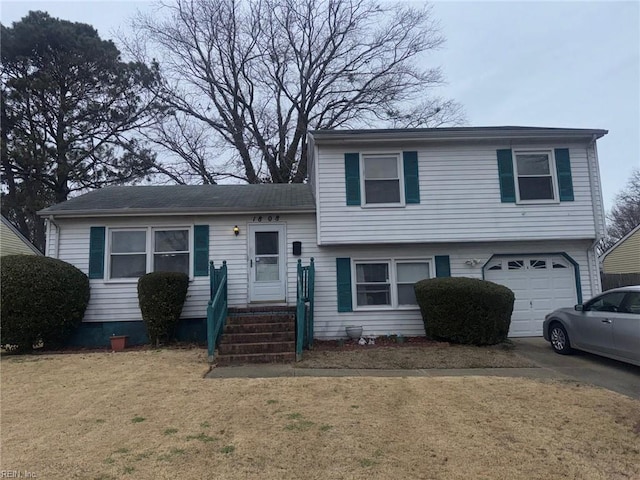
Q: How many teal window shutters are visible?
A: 8